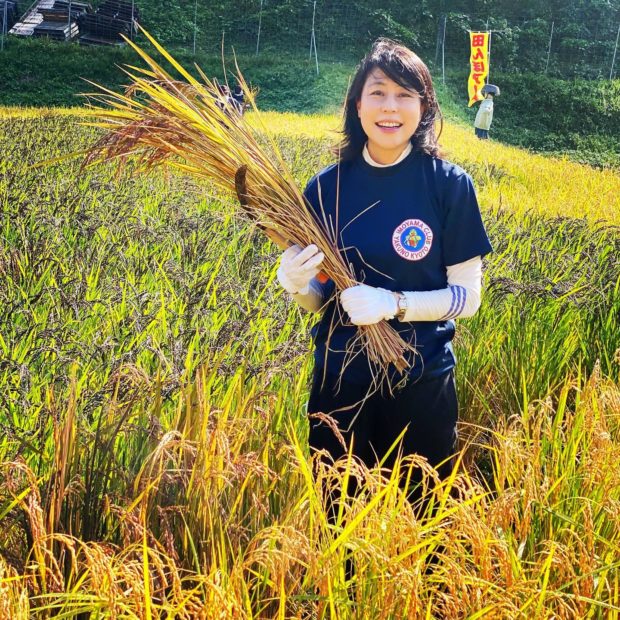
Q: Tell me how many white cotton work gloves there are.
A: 2